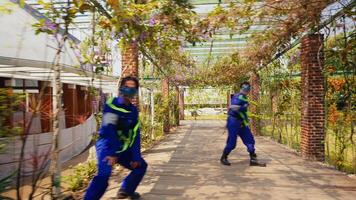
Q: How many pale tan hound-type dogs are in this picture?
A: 0